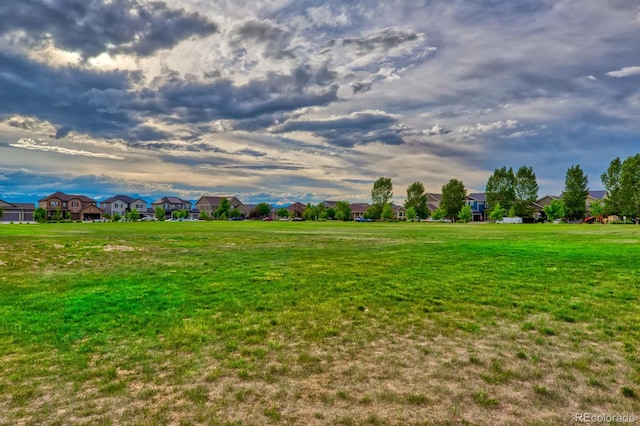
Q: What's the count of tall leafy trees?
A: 8